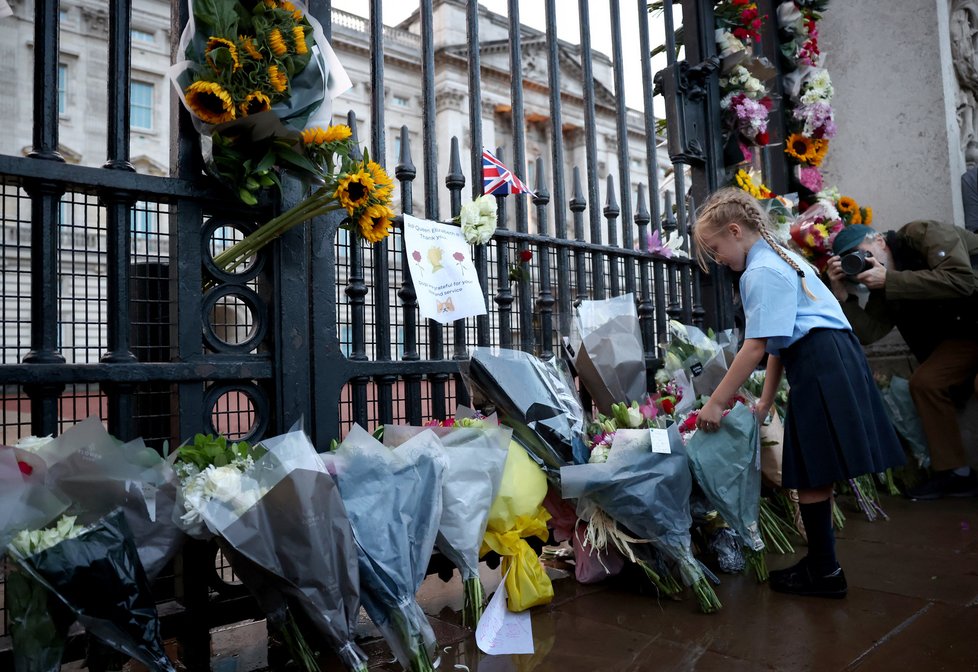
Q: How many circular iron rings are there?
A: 3